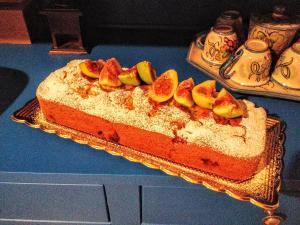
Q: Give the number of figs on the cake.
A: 8